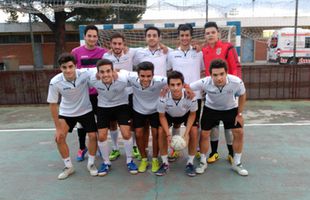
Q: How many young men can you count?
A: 10